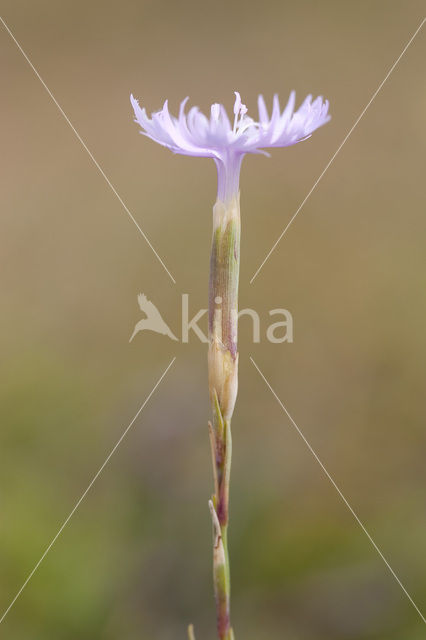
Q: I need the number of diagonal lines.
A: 4